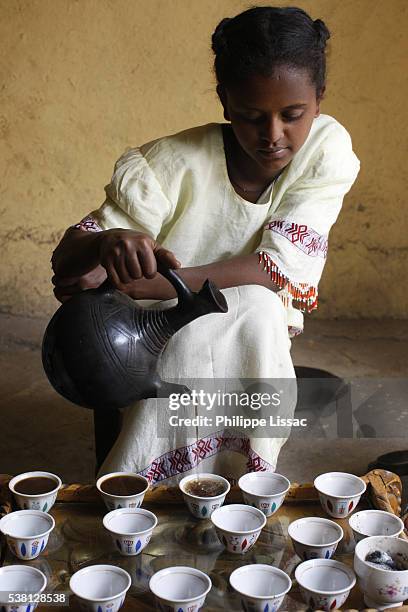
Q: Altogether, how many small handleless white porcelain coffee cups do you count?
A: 15